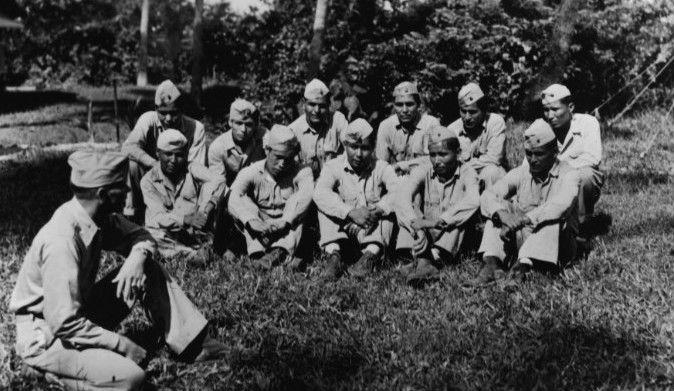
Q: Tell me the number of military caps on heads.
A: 12